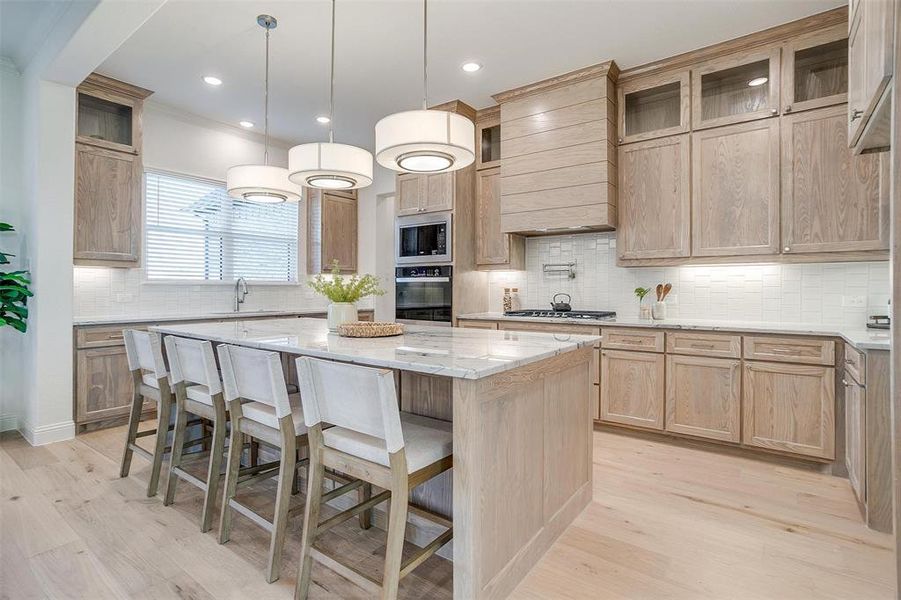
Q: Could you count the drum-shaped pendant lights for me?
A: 3